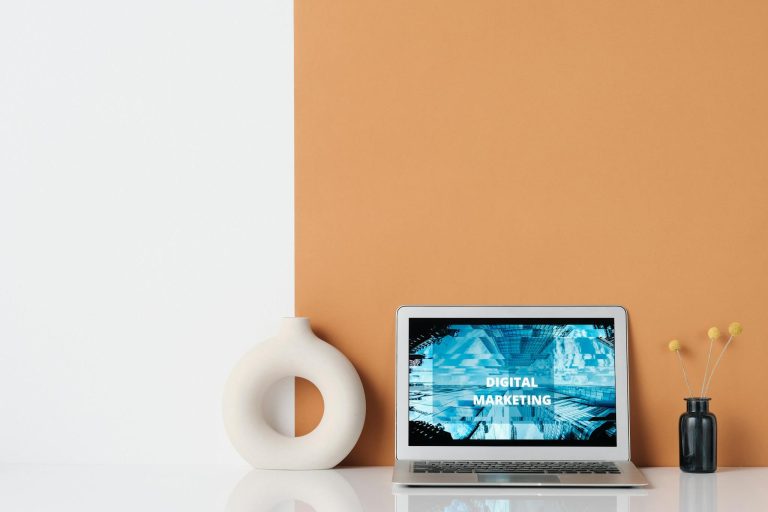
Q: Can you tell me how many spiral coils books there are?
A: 0